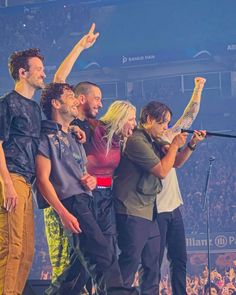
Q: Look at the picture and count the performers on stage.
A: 6